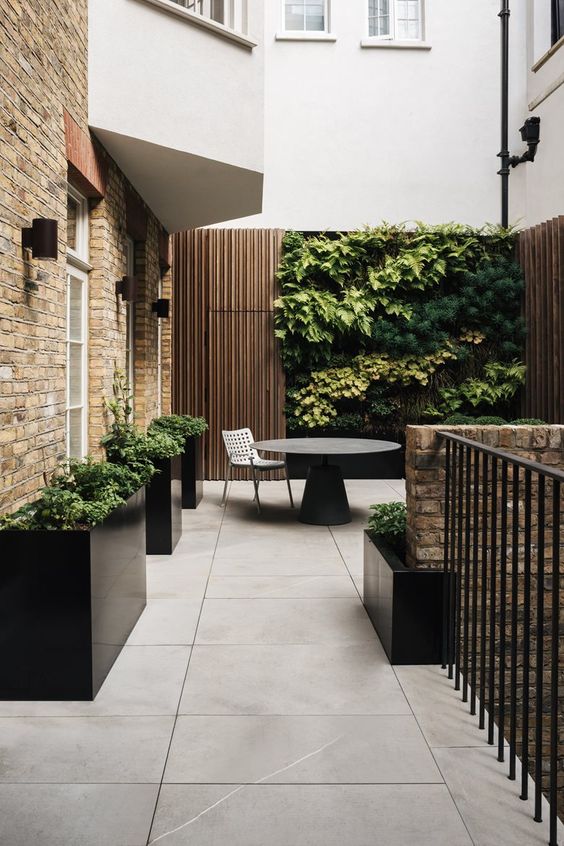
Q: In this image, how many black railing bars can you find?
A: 12